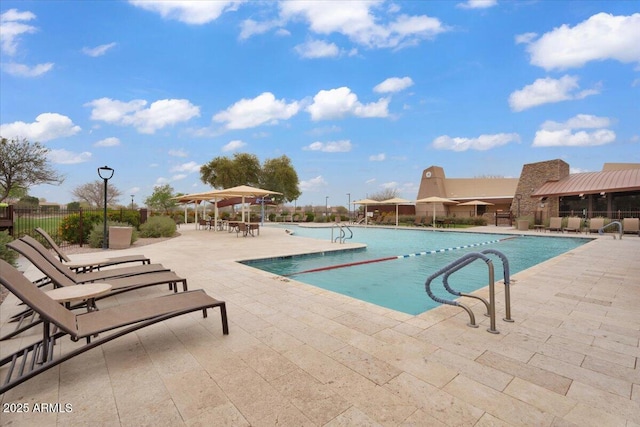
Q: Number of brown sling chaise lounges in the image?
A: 4